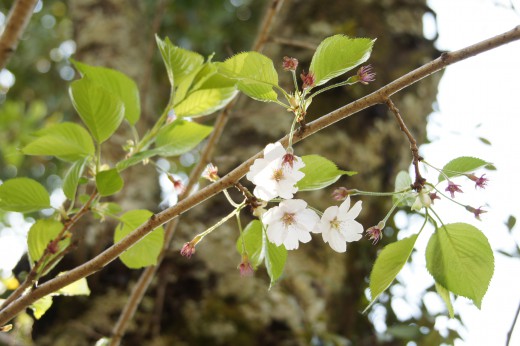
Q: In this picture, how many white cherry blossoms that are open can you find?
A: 3